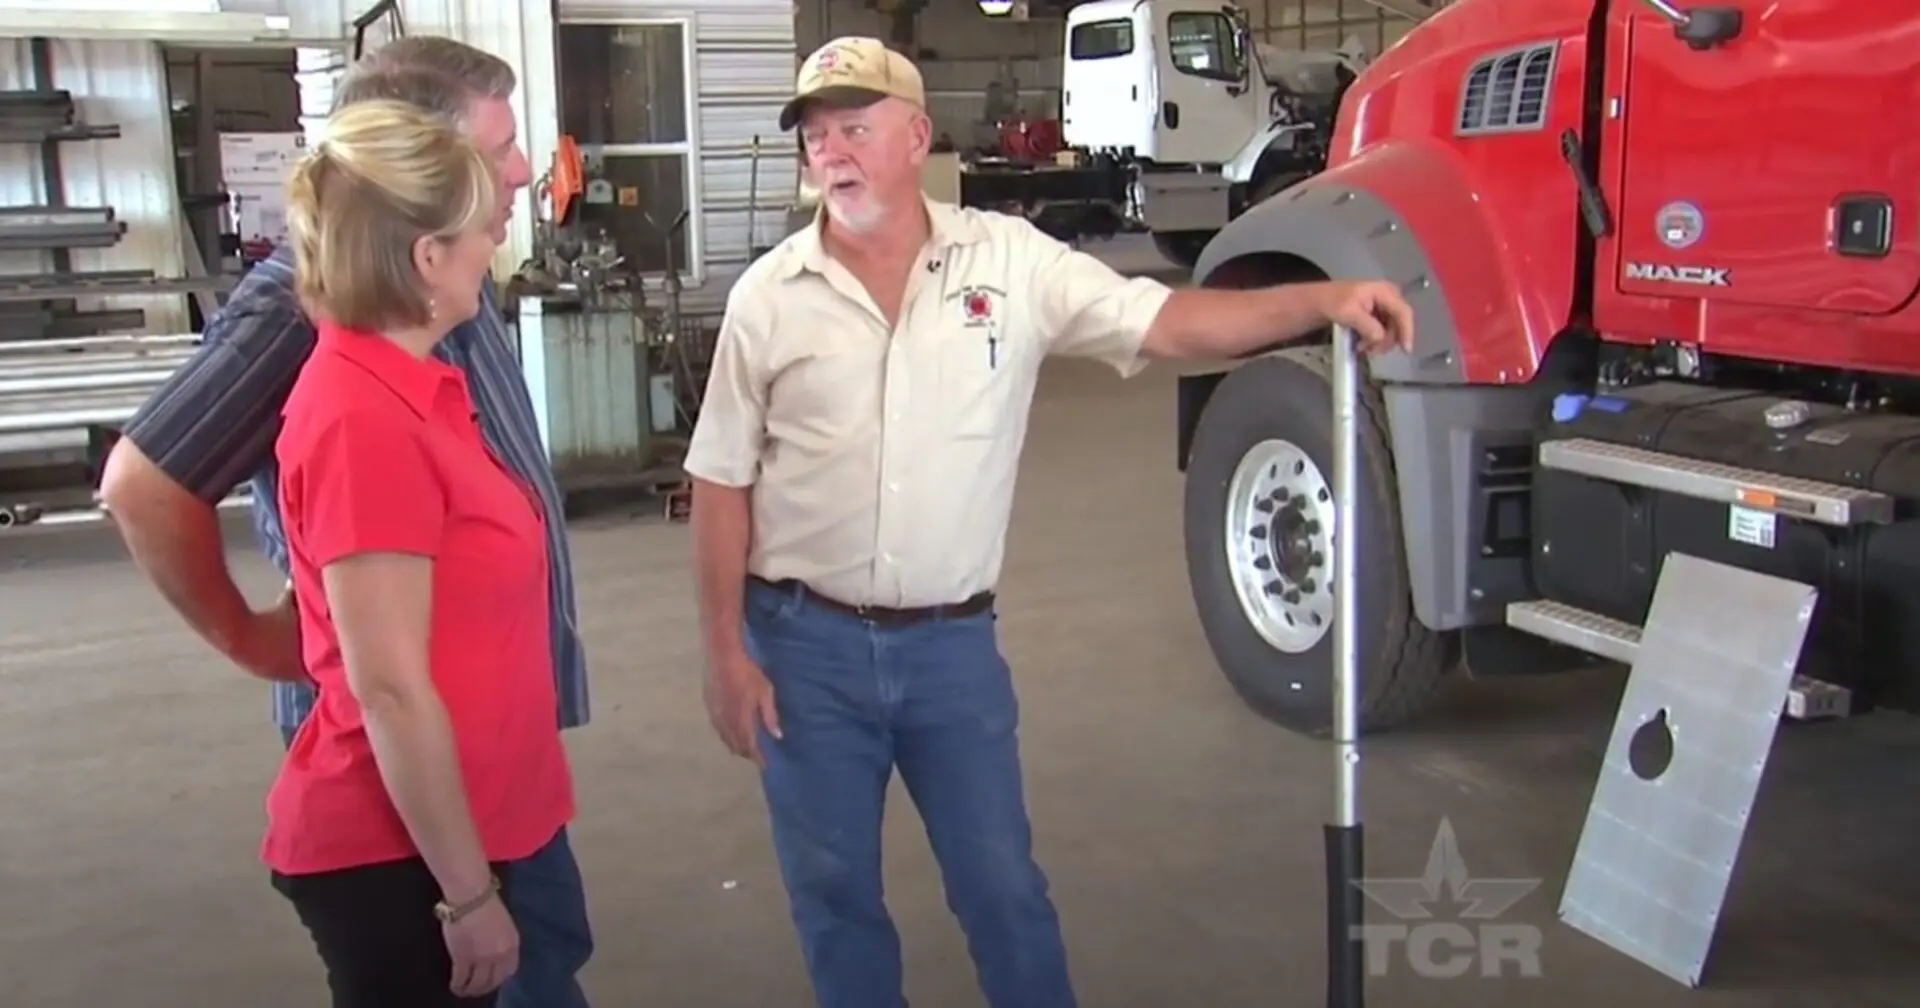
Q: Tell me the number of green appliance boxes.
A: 1